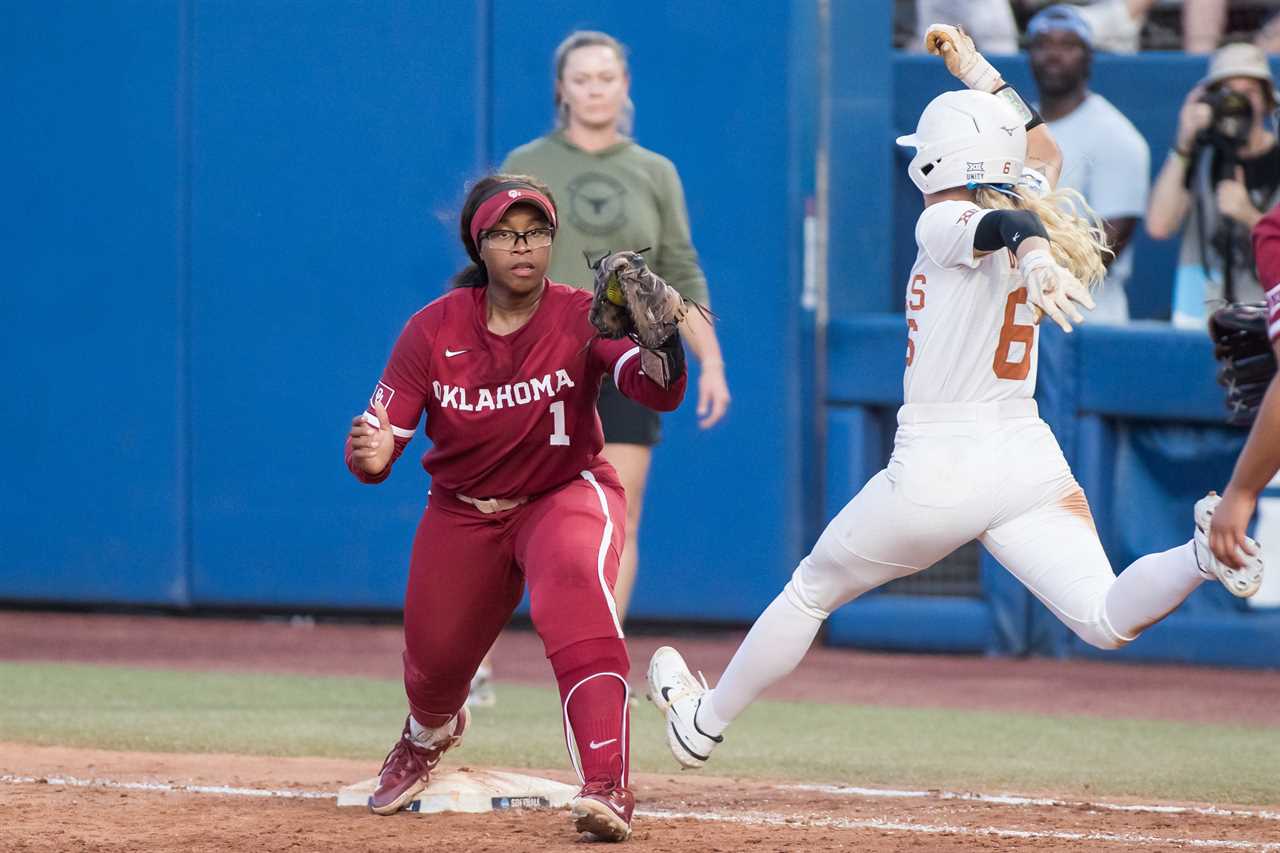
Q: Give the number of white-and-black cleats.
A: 2